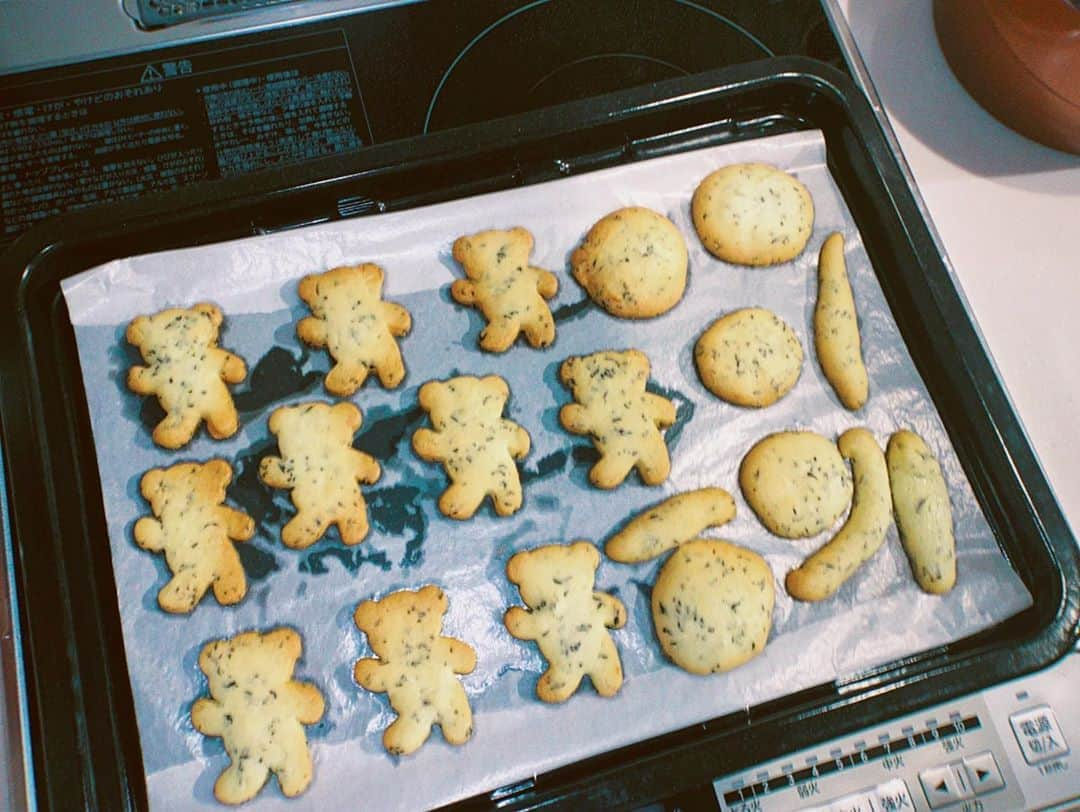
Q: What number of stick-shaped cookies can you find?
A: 4